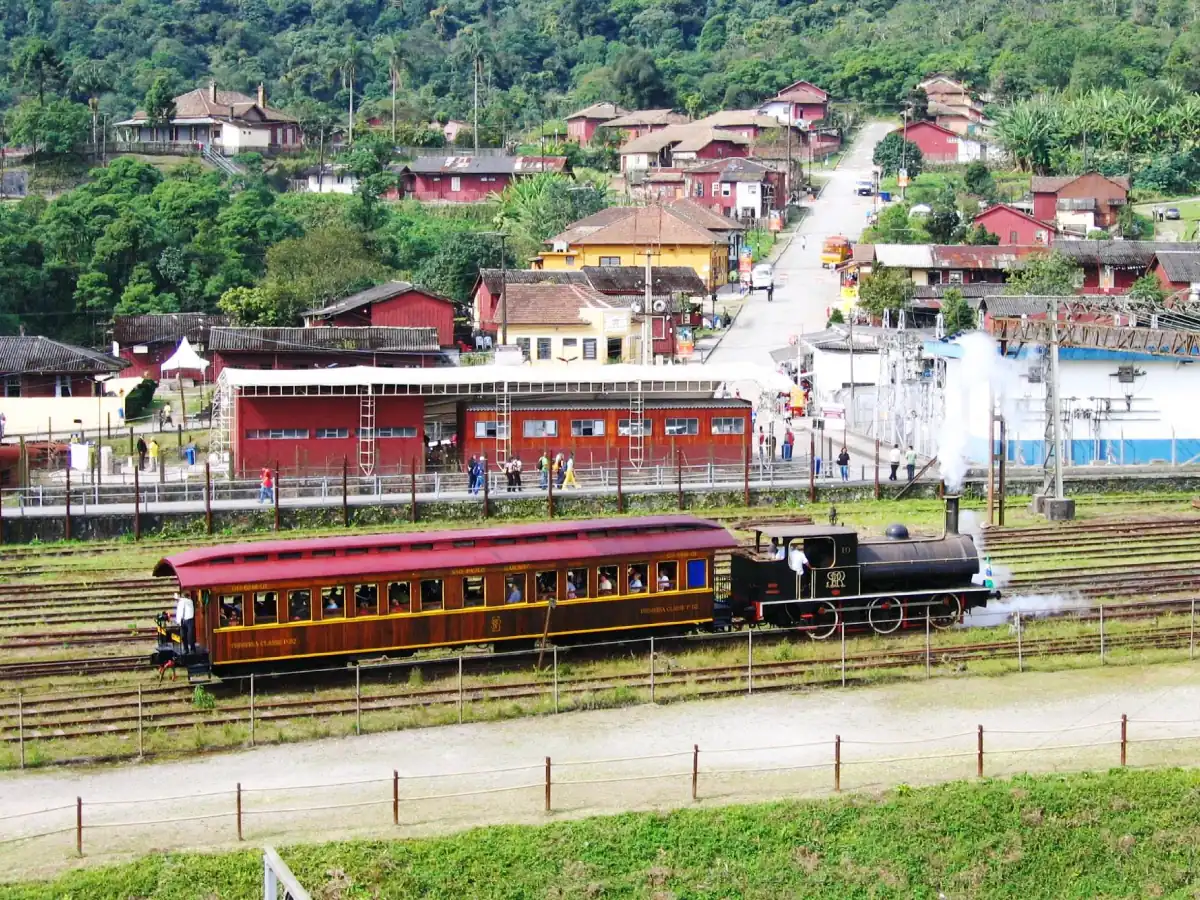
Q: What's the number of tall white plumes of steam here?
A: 1